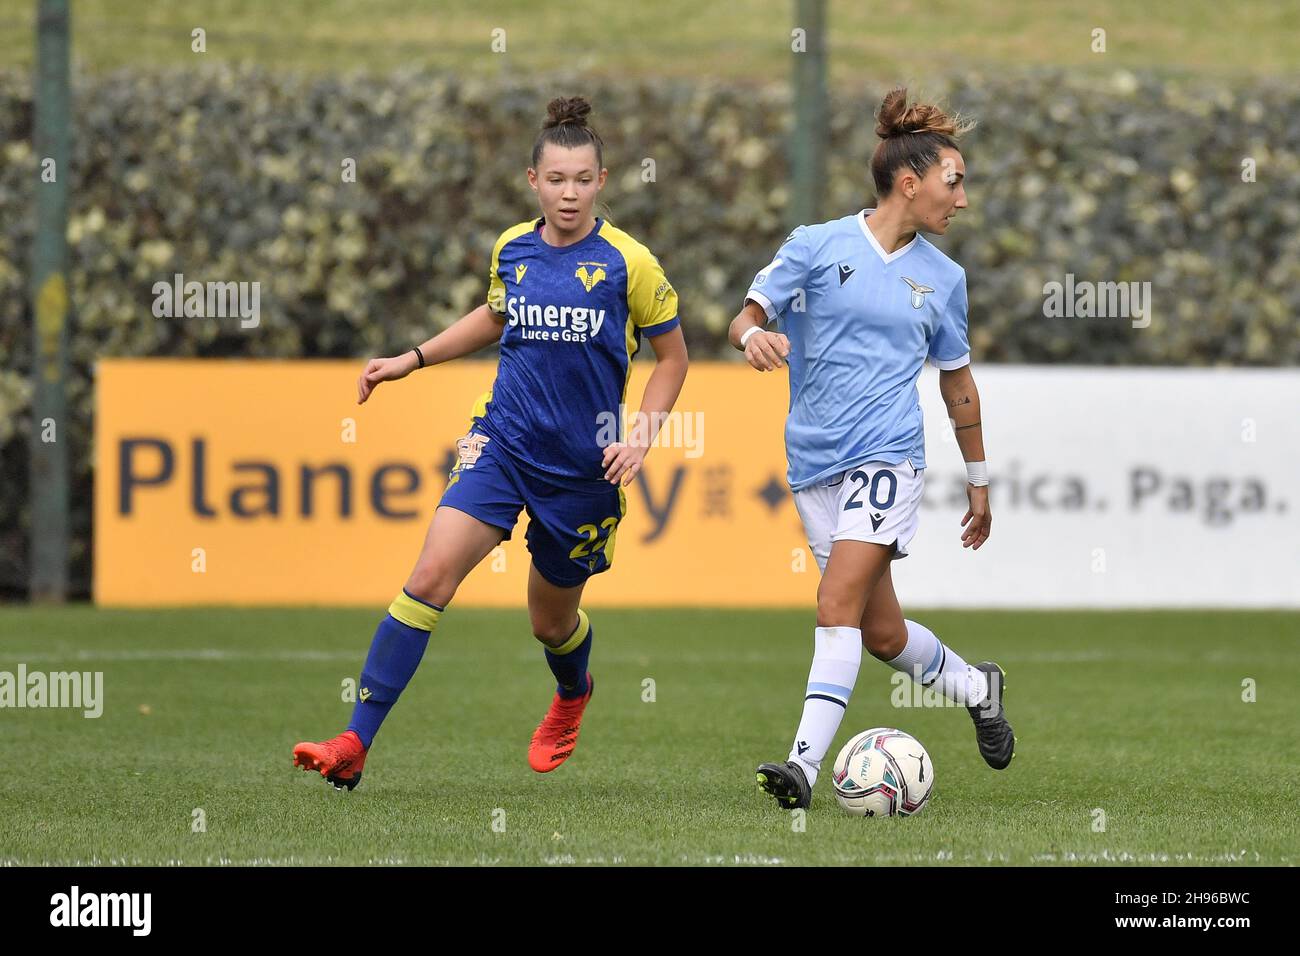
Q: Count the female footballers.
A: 2